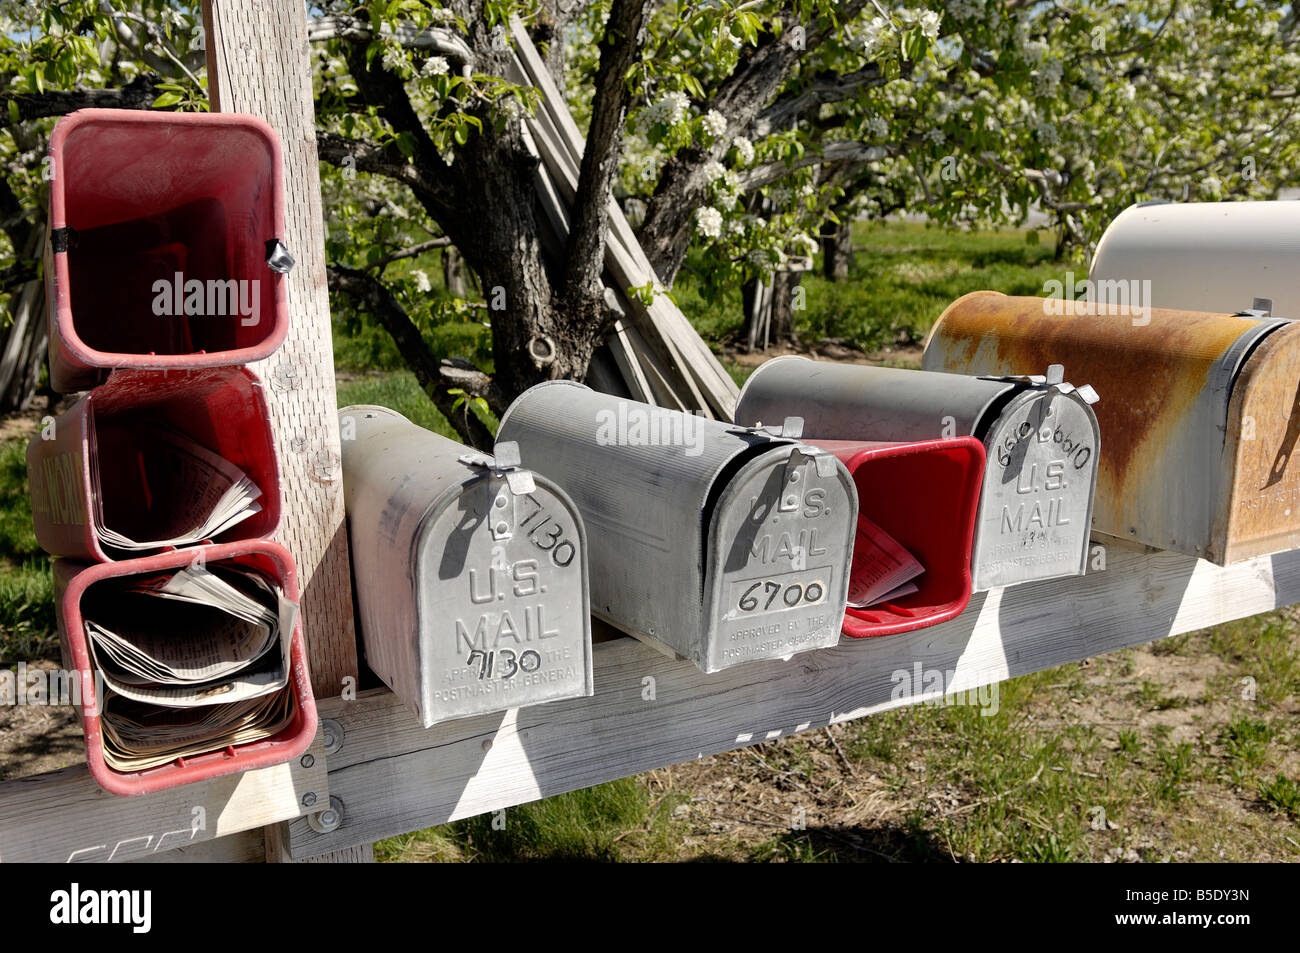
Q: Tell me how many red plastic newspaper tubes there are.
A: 4